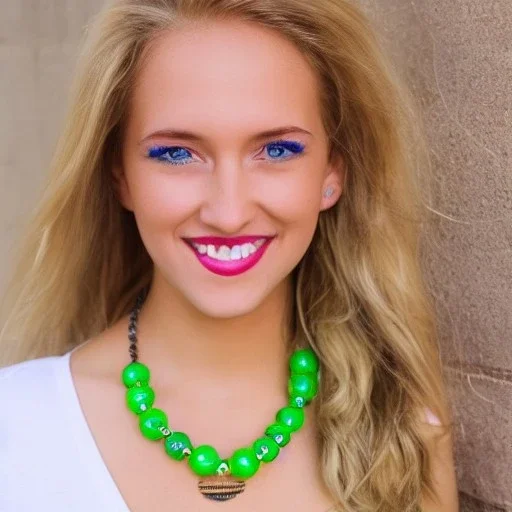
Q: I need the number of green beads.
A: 11